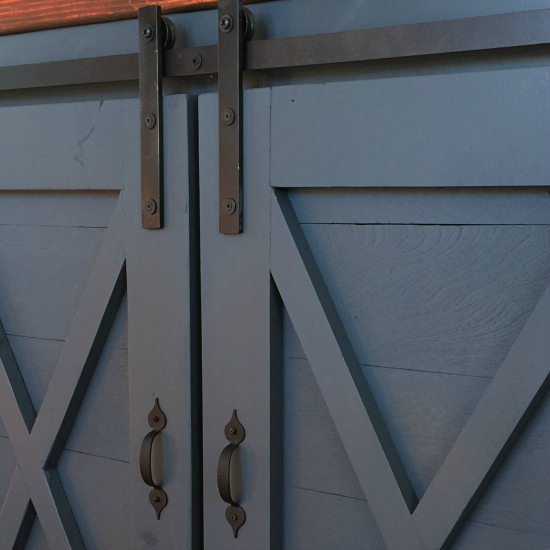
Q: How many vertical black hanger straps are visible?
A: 2